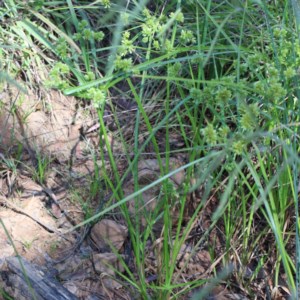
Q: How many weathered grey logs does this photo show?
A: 1